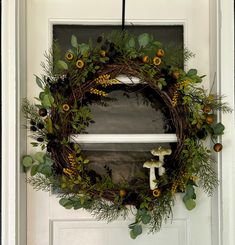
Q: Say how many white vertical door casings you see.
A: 2